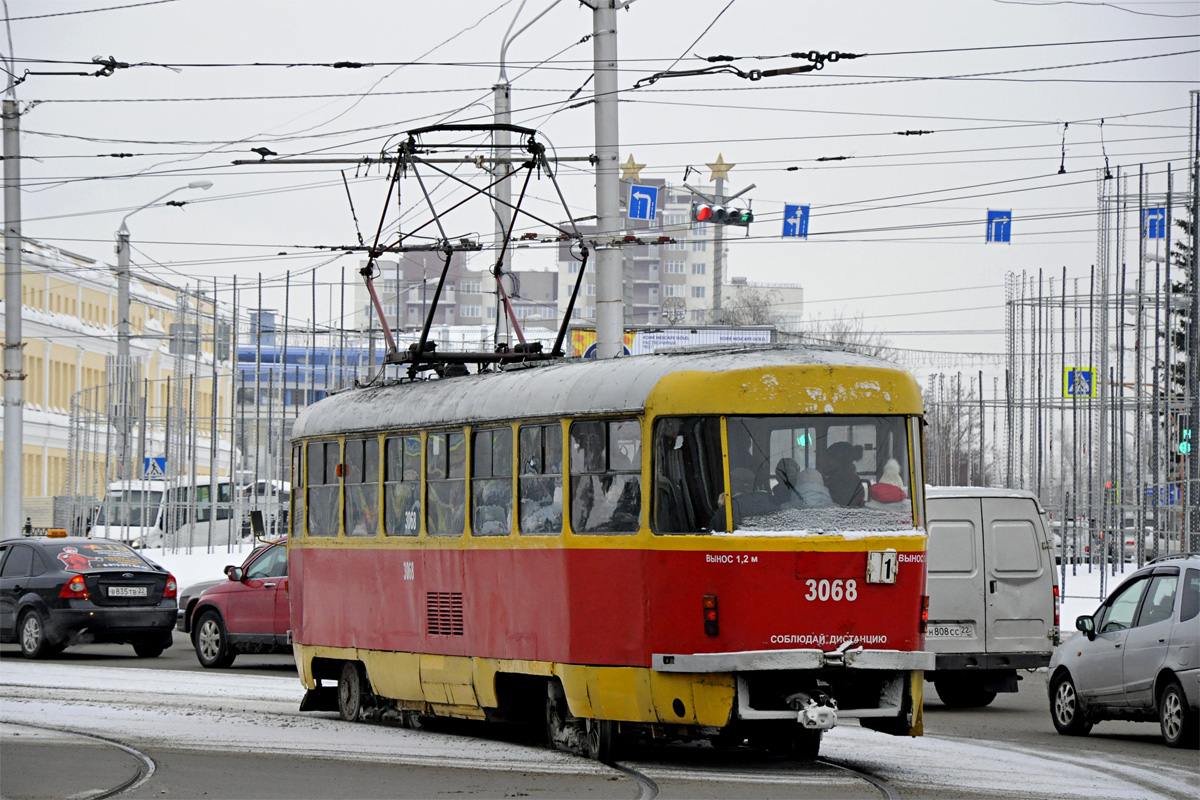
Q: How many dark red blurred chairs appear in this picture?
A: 0